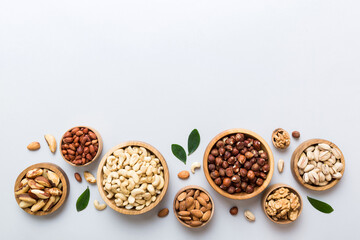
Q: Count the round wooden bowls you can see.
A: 7